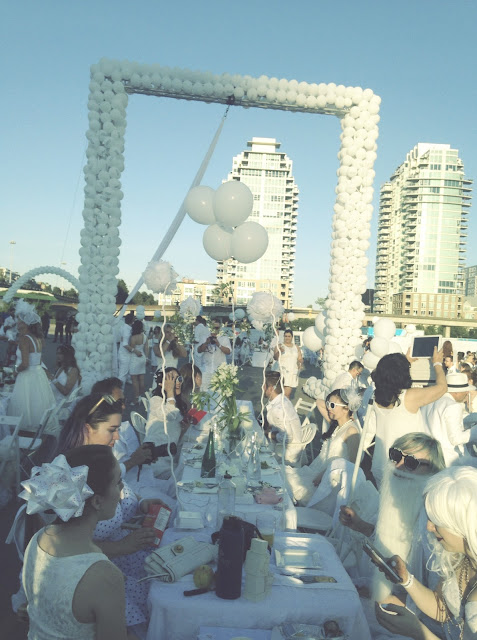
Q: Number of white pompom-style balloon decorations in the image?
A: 3